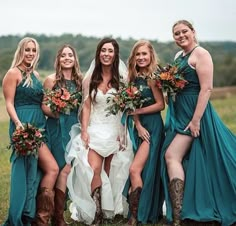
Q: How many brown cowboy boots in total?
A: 5